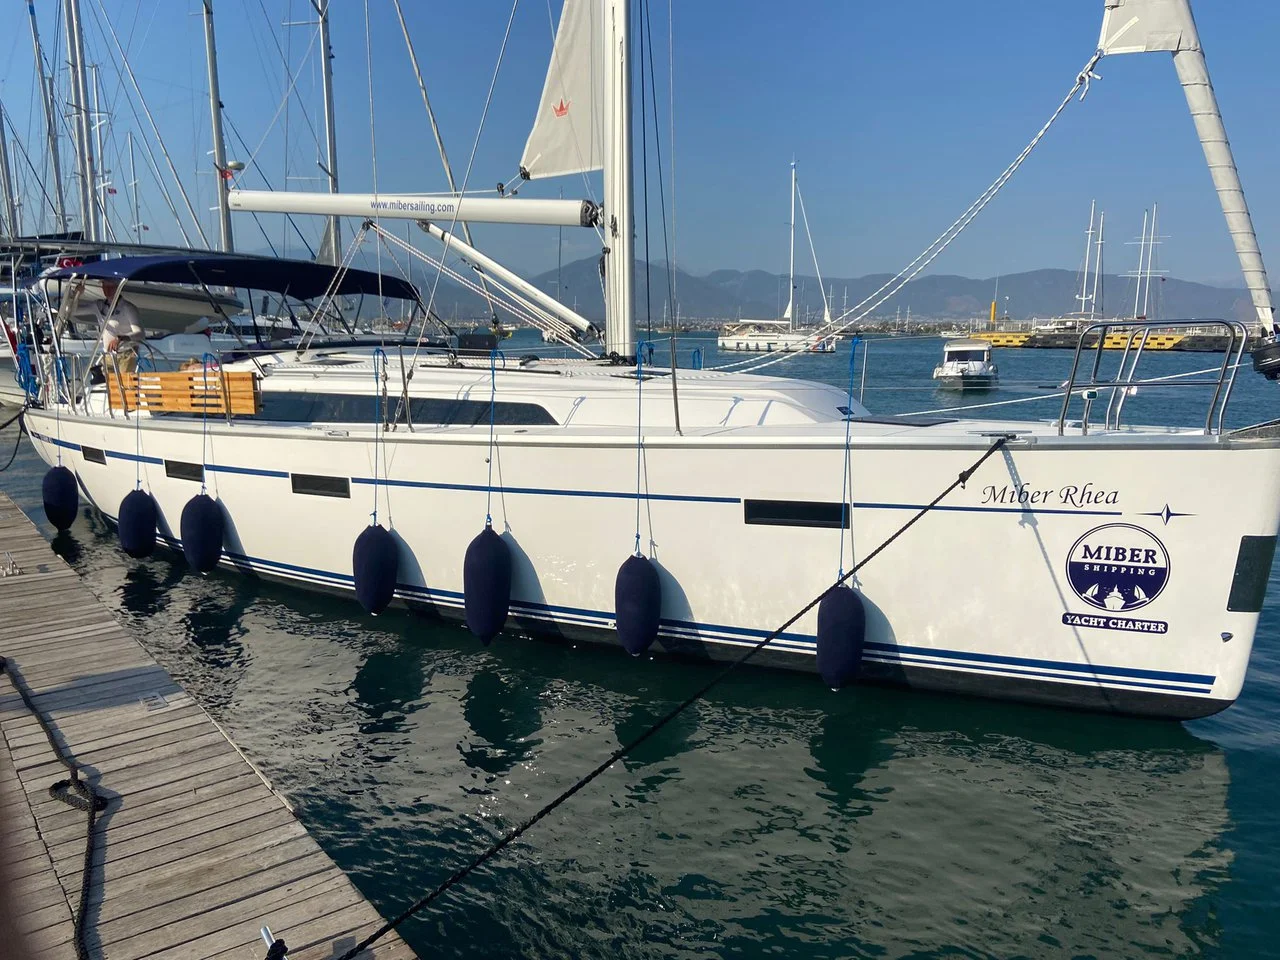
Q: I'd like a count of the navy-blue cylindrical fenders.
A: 7